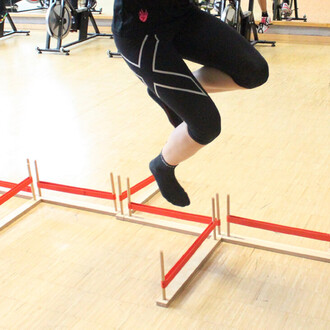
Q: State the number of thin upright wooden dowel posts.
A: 9